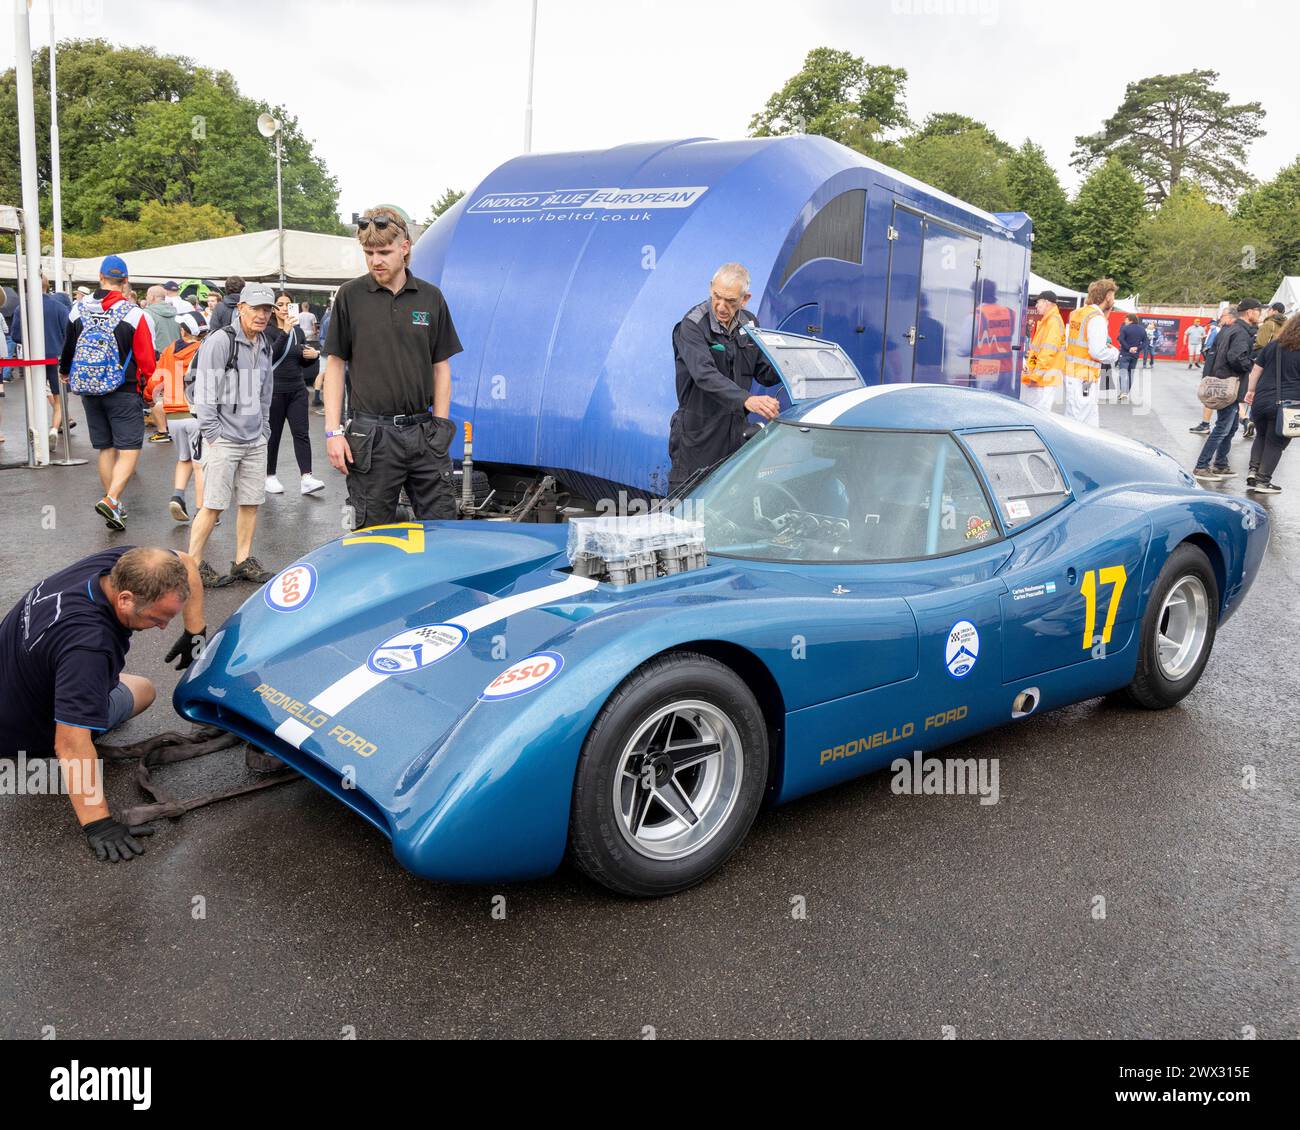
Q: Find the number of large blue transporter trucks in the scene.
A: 1